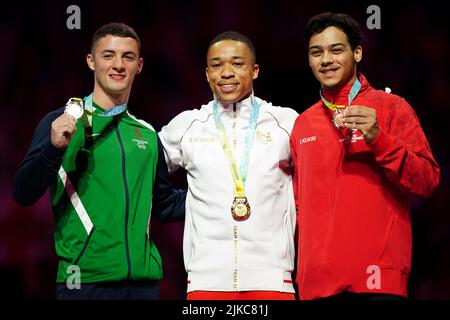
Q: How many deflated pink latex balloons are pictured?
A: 0